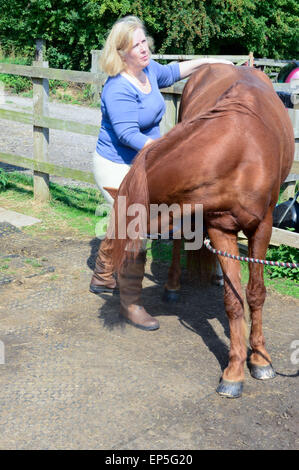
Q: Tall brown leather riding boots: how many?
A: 2